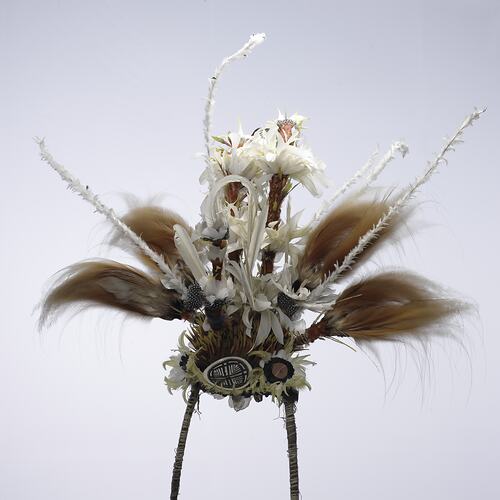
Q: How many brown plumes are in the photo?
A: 4